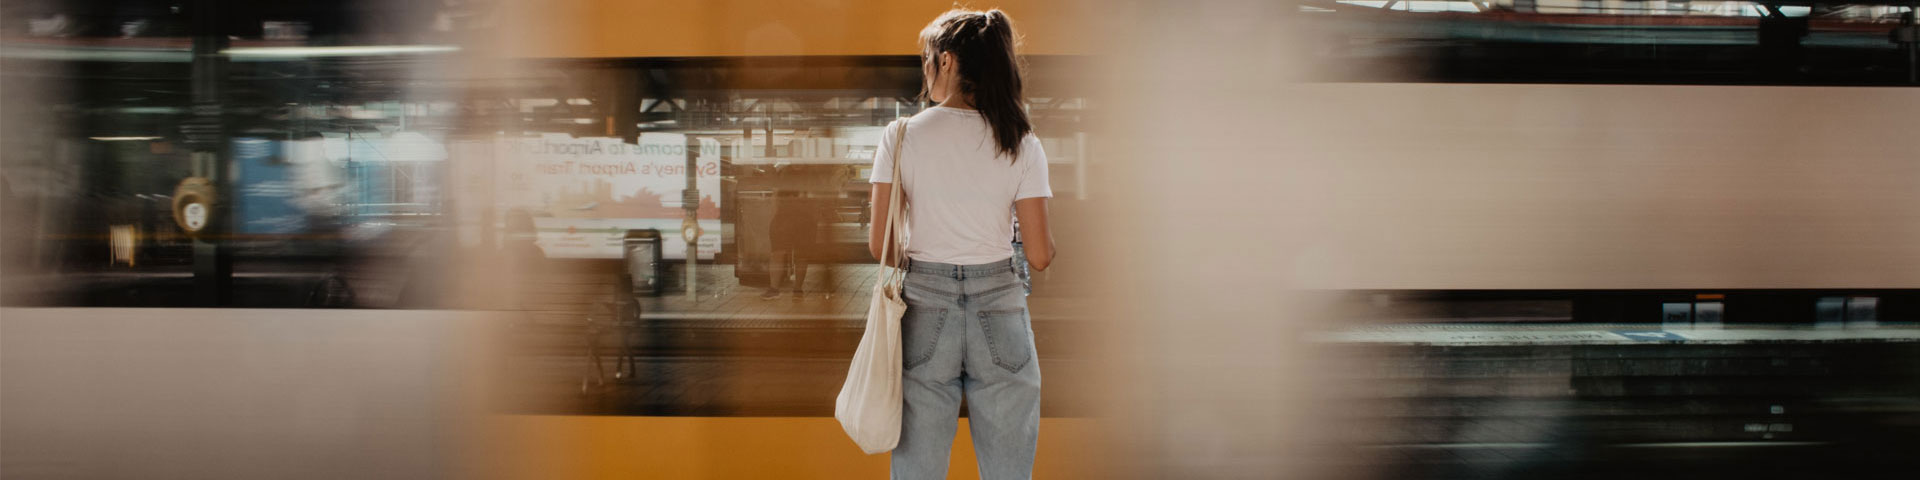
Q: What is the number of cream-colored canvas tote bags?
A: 1